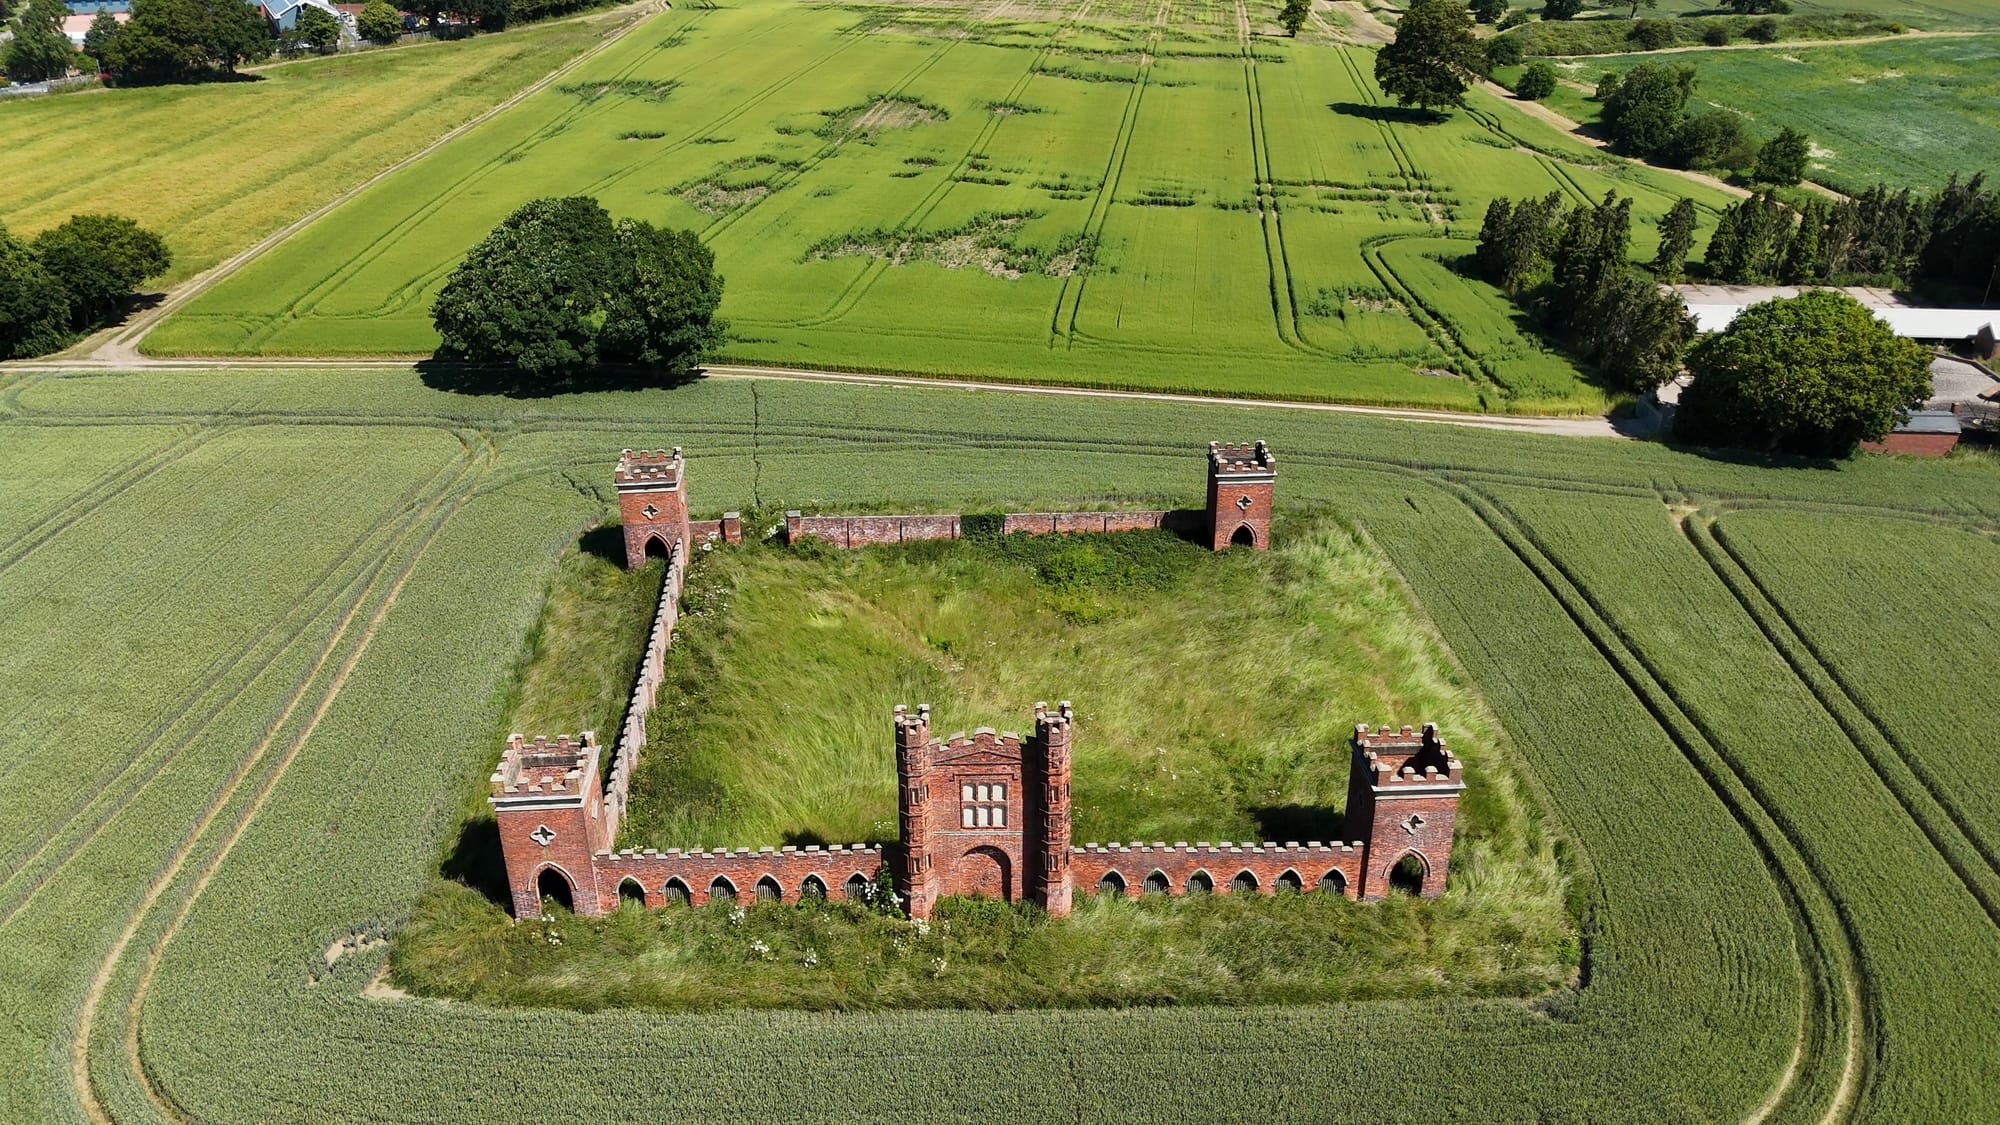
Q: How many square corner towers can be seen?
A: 4